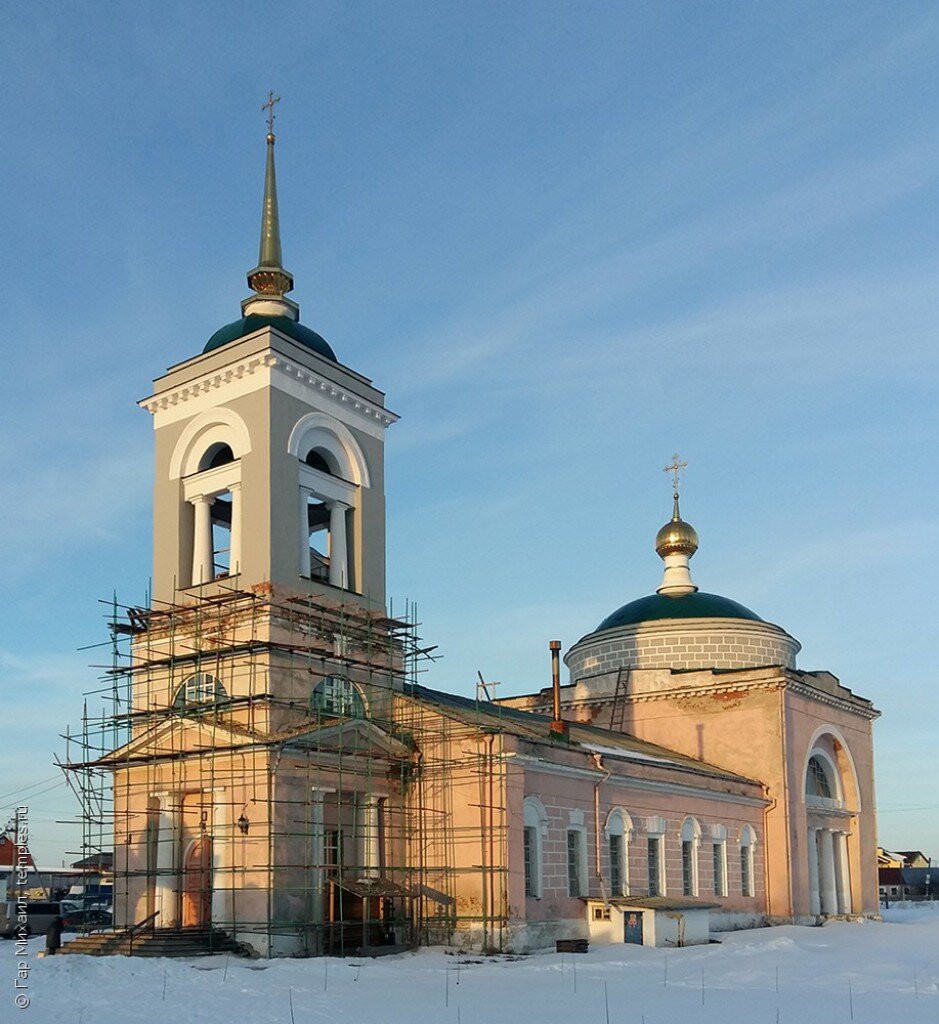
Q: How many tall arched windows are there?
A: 4